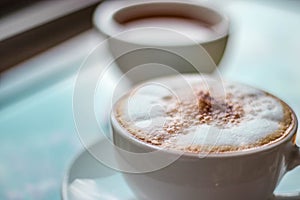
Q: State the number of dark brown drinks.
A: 1